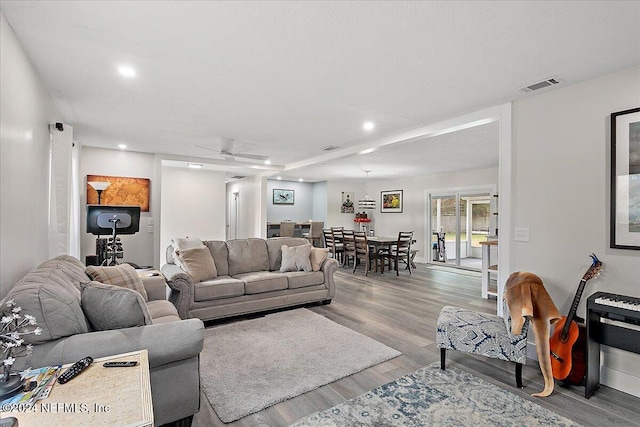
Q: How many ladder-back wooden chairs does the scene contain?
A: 5